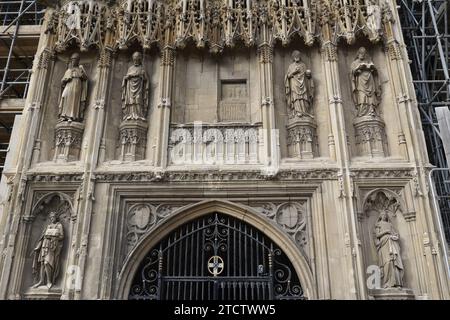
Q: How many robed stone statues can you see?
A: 6